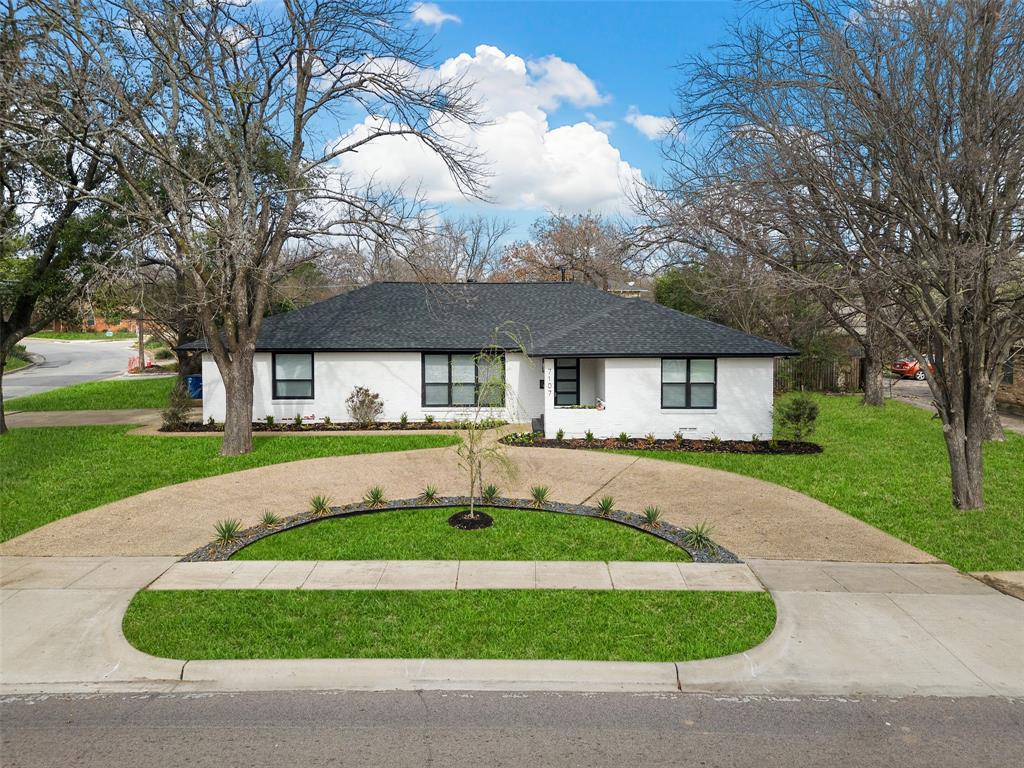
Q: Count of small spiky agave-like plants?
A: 10